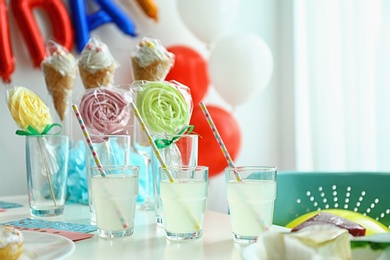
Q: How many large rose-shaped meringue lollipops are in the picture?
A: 3